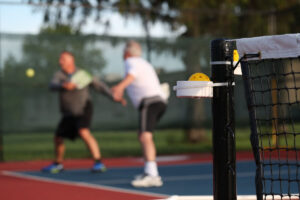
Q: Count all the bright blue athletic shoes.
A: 2